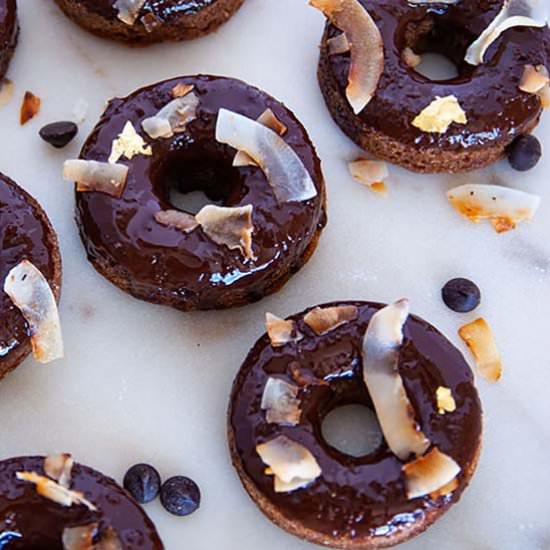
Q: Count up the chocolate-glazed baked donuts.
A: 7